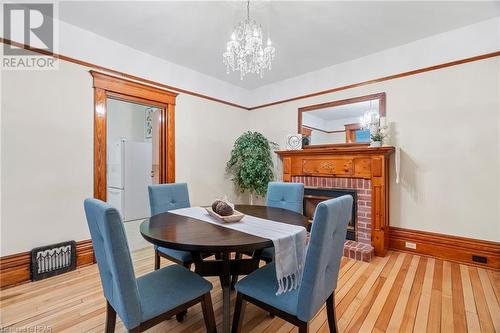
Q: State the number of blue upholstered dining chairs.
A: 4